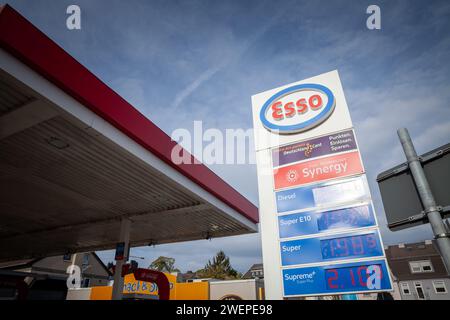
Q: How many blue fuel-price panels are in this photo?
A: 4